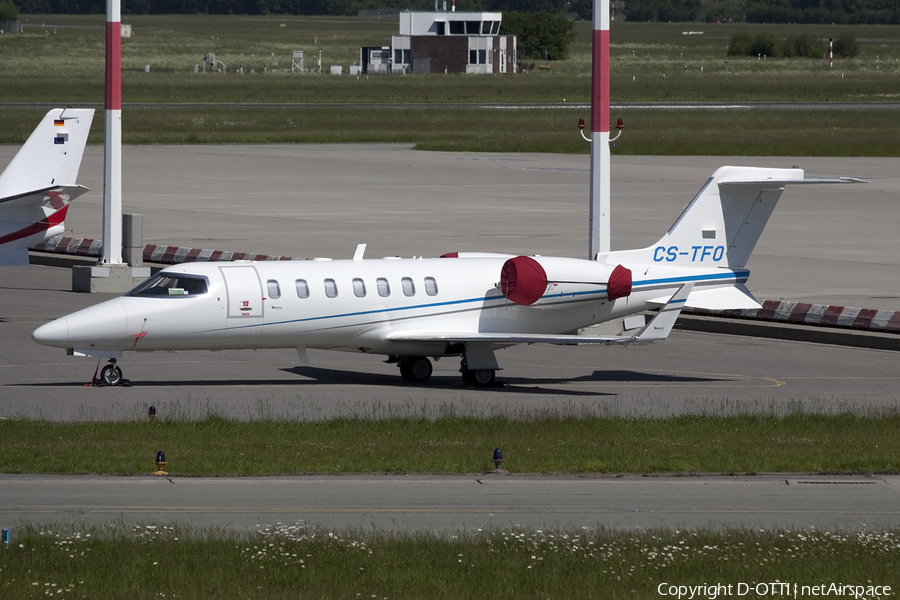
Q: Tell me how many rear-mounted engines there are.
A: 2